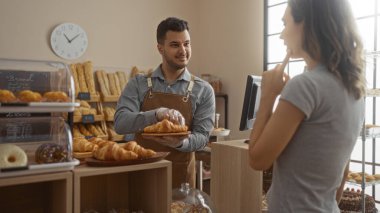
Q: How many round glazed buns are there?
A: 3